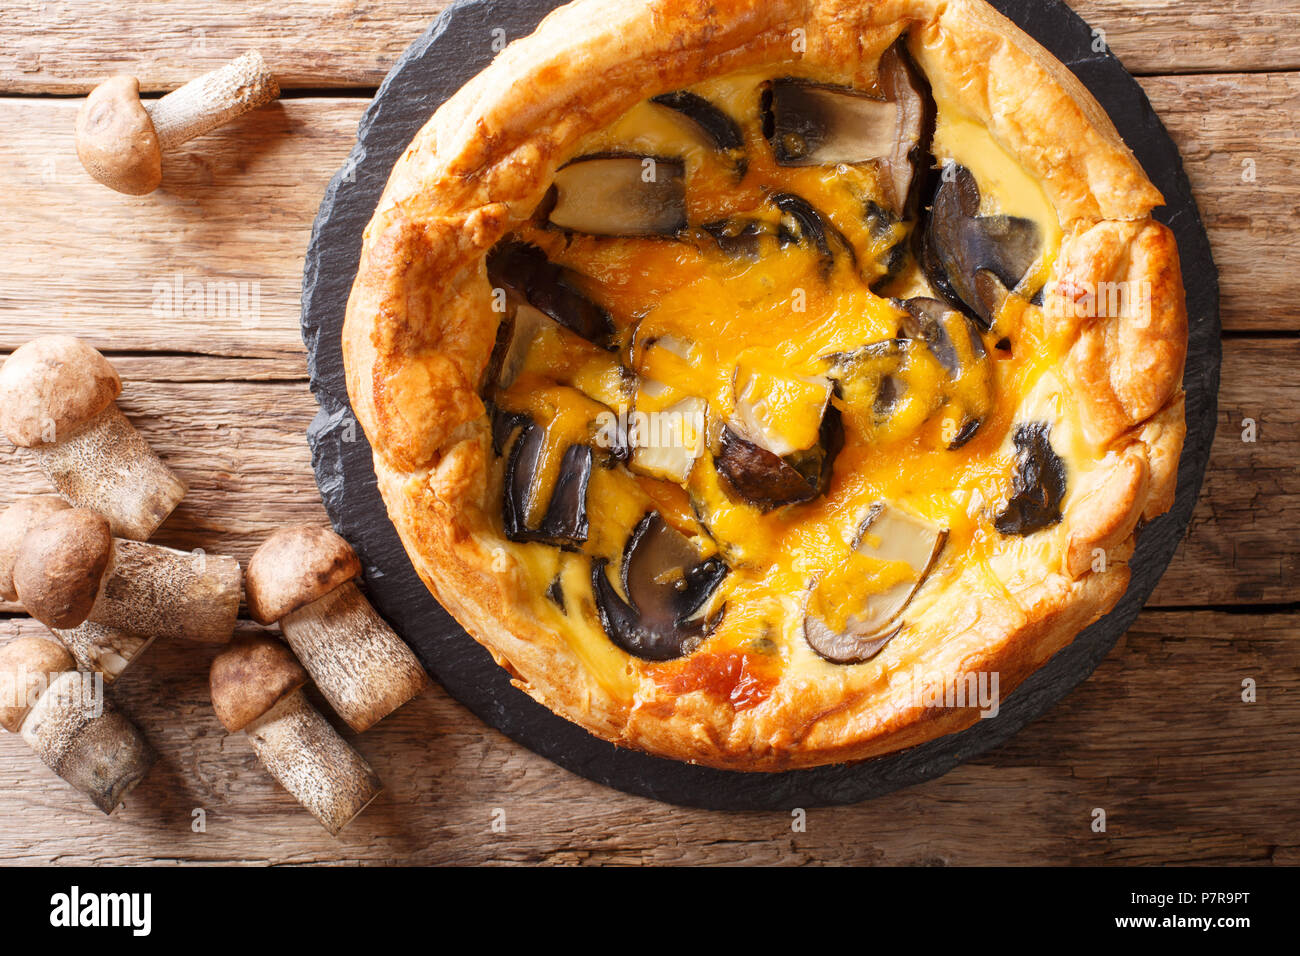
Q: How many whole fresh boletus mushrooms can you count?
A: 7